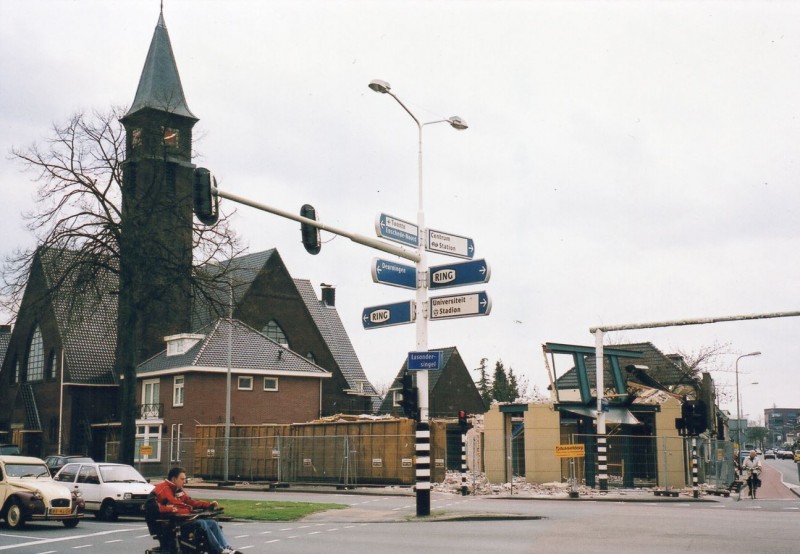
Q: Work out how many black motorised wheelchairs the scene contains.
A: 1